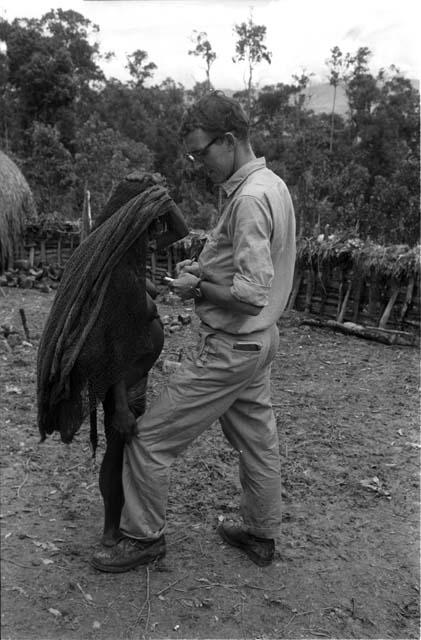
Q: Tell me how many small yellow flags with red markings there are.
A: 0